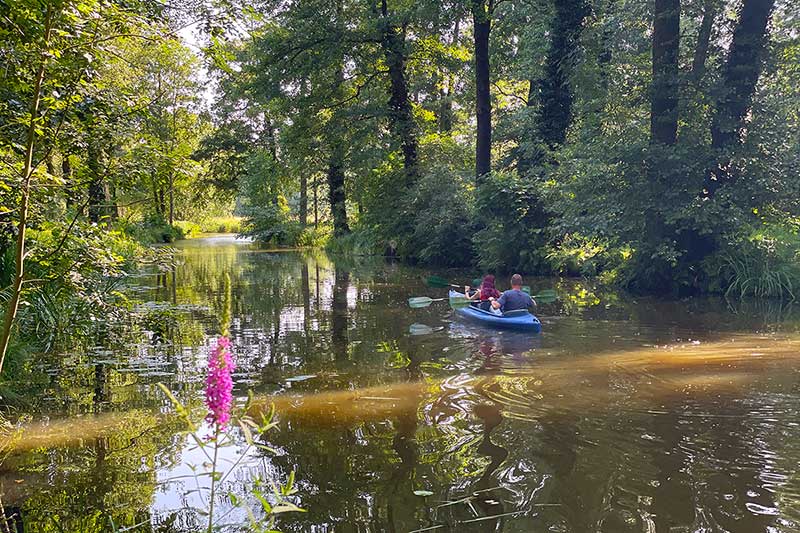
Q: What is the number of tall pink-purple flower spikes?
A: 1